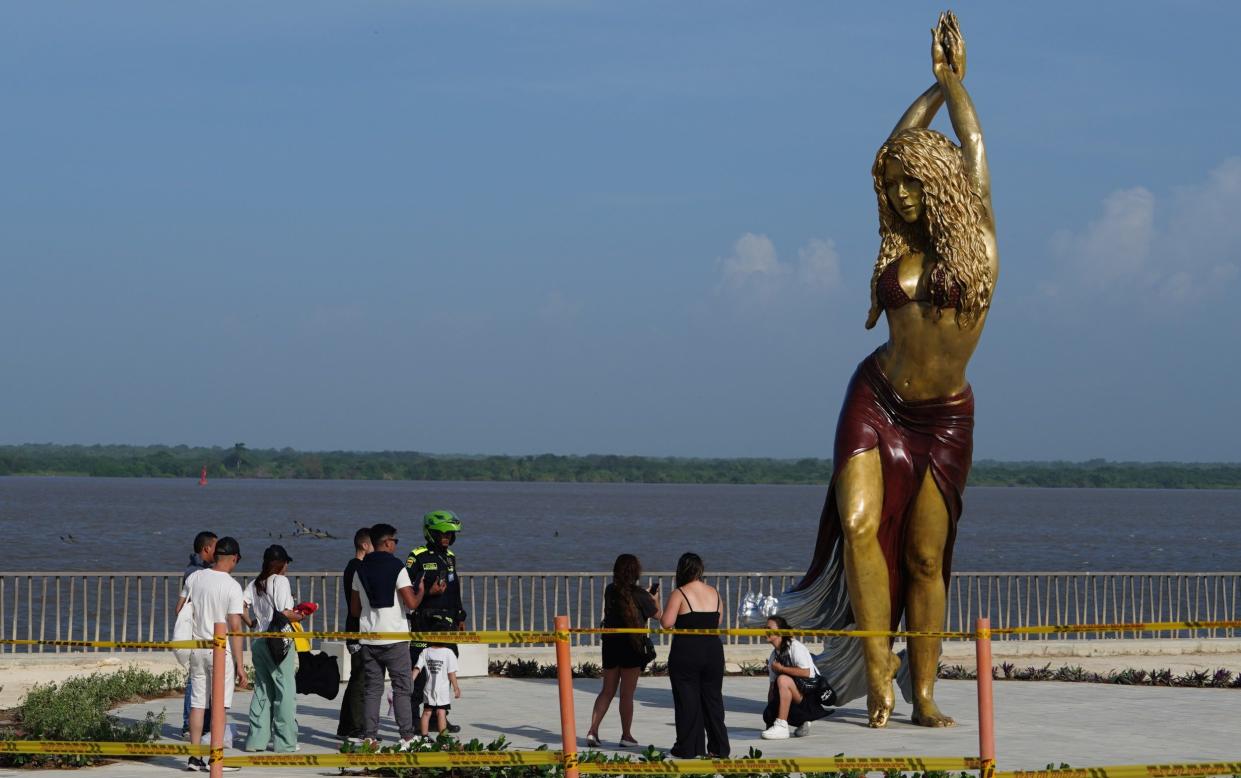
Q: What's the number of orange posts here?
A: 3